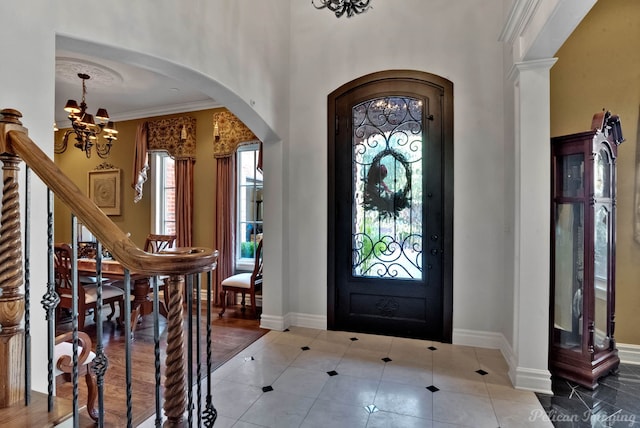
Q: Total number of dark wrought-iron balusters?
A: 9